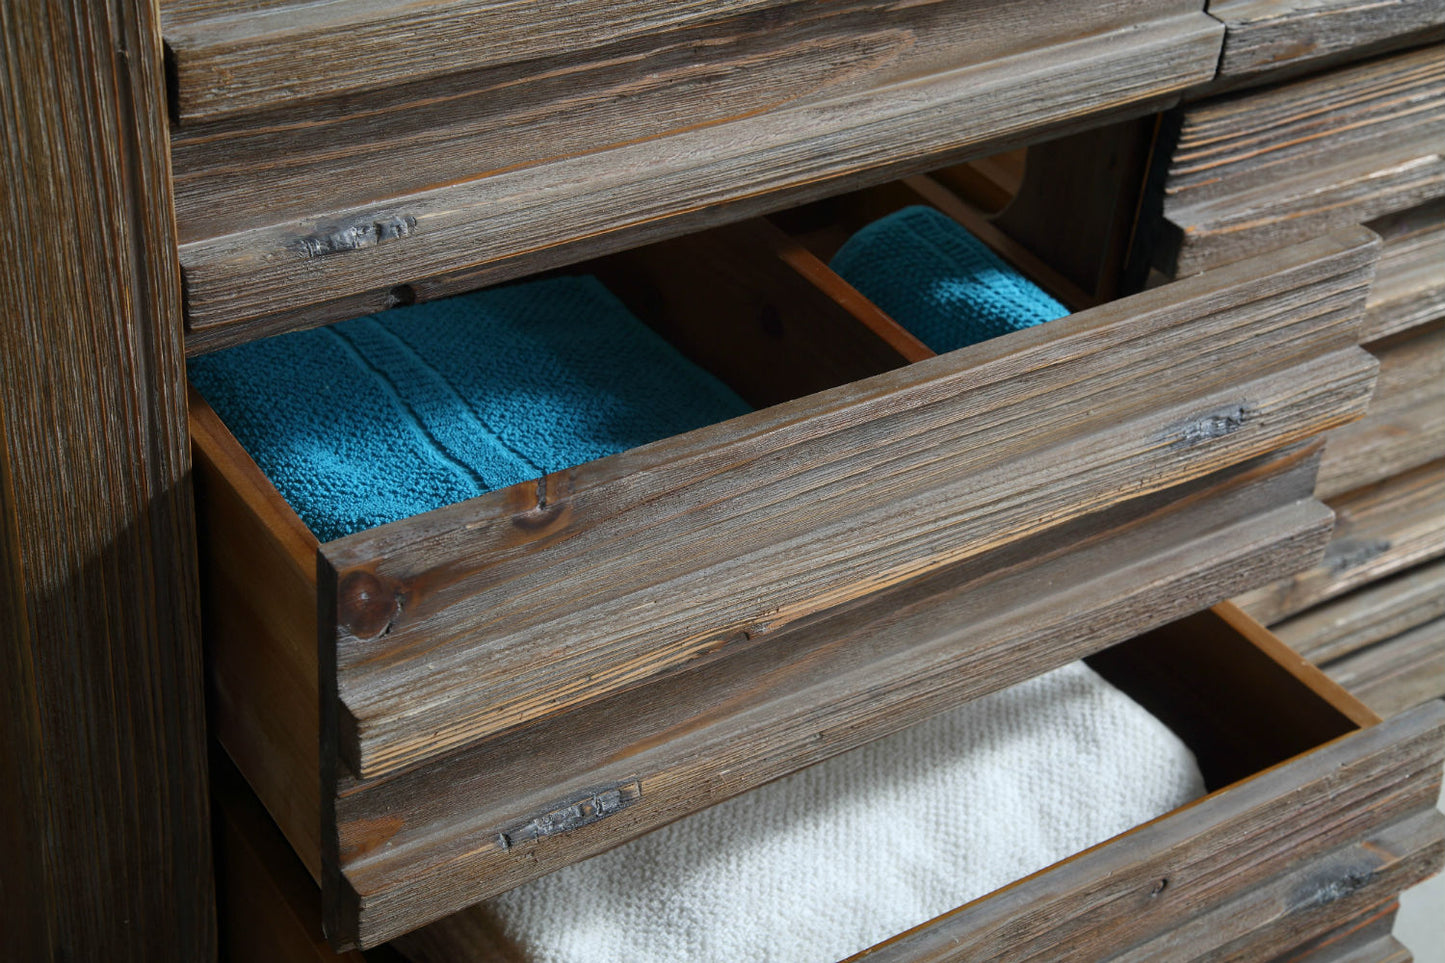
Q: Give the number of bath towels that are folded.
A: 2